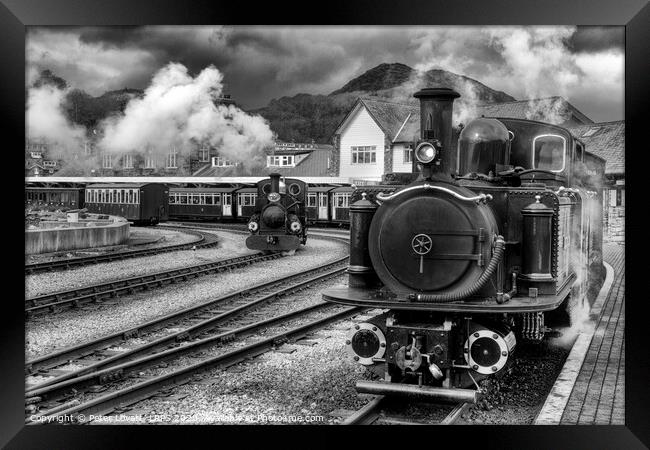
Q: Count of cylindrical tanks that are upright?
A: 2